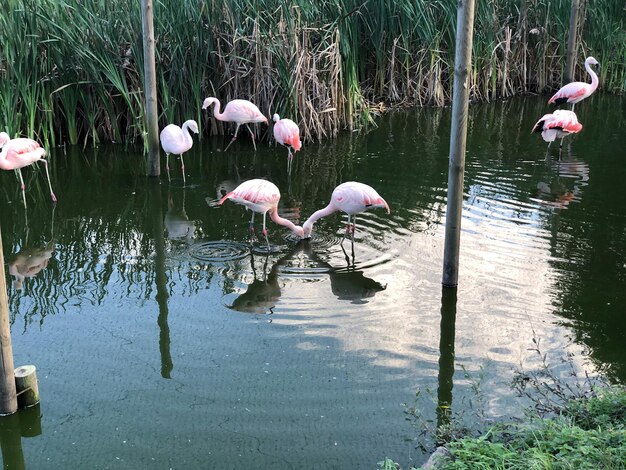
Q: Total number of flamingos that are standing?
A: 8